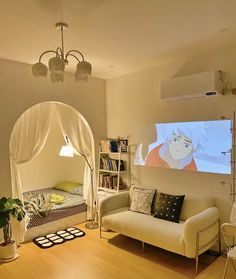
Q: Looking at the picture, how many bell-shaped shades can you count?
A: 5